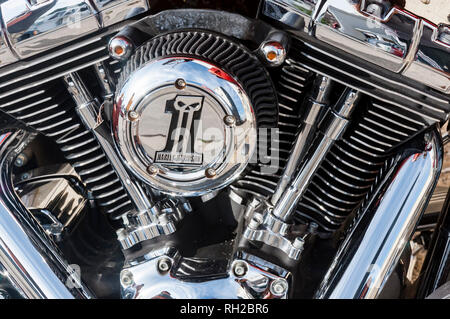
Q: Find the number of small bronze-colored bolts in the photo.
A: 5